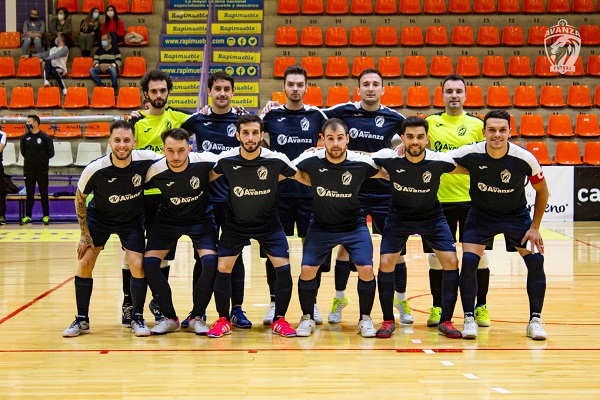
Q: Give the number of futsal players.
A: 11